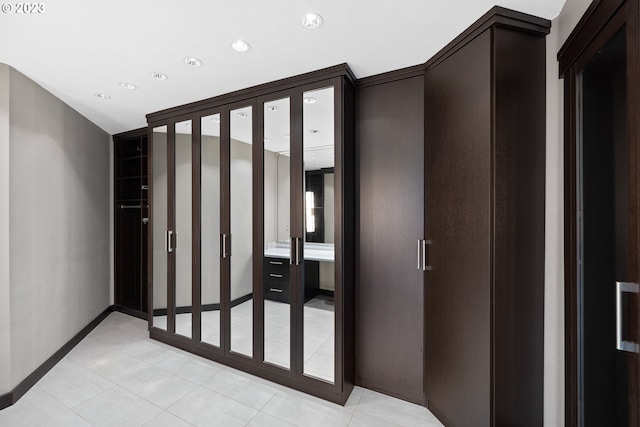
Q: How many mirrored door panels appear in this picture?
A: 6